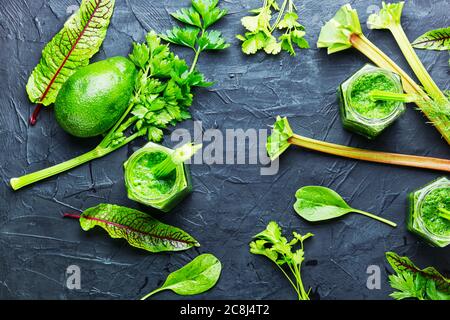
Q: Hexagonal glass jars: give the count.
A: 3